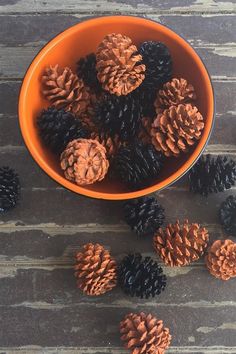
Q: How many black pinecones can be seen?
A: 10